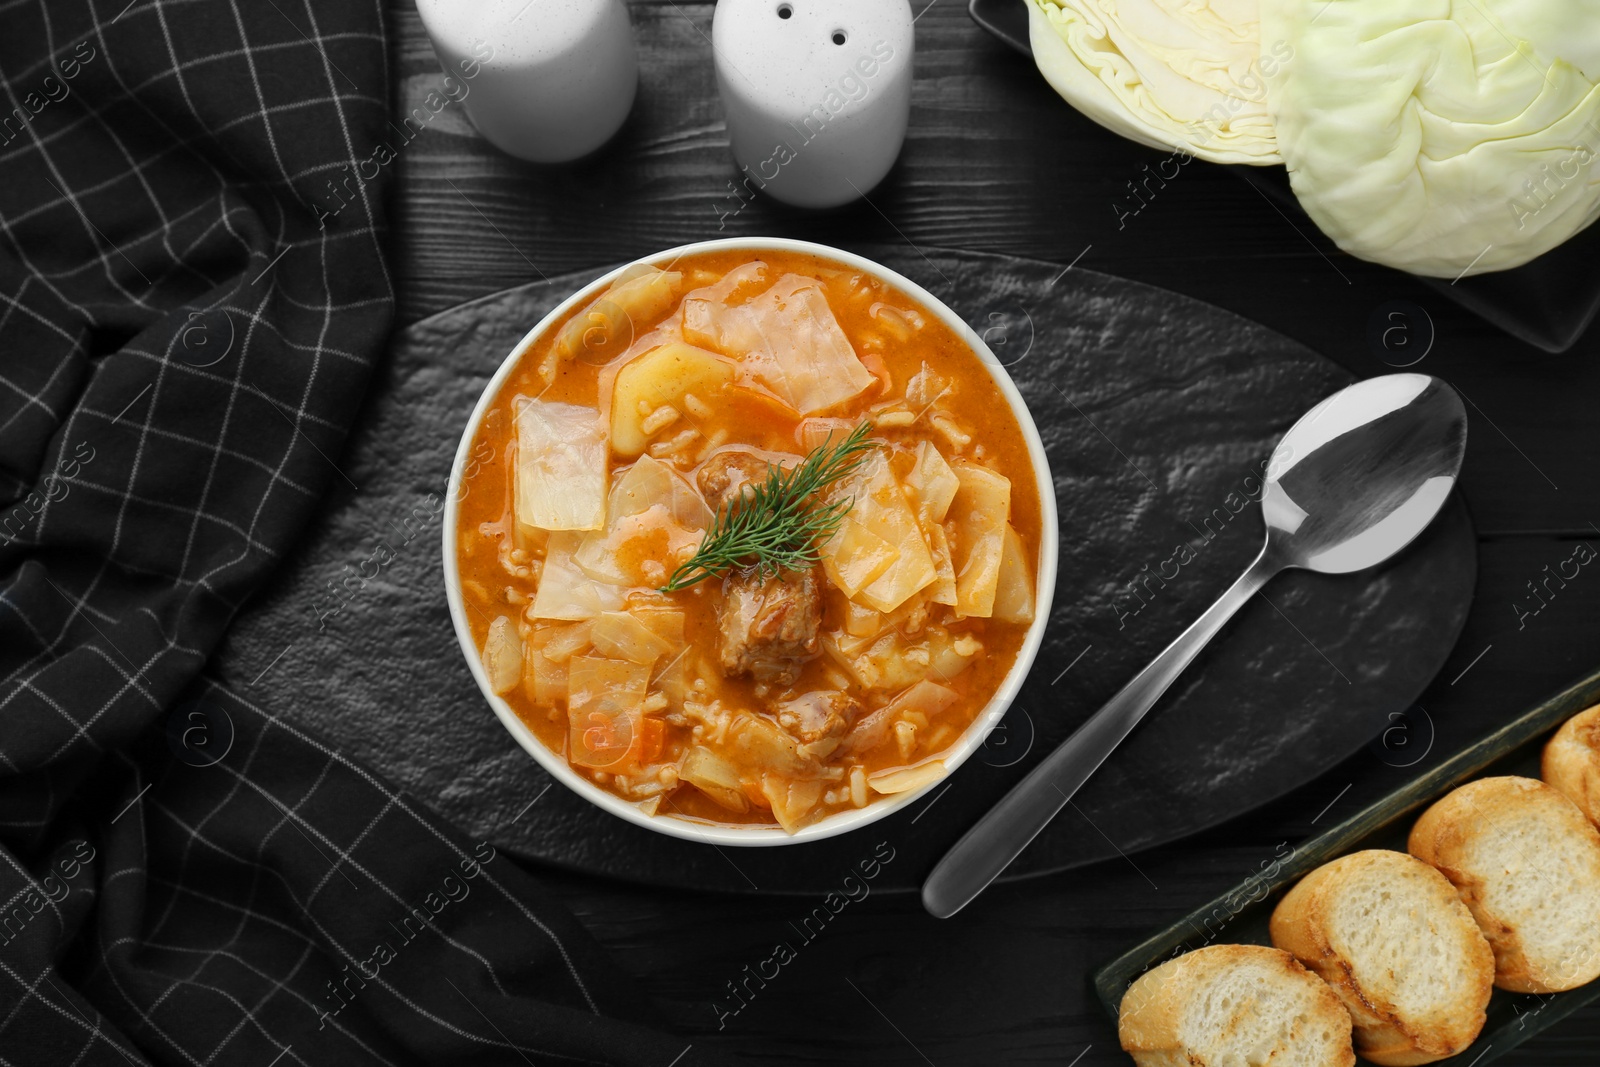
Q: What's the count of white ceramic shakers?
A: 2